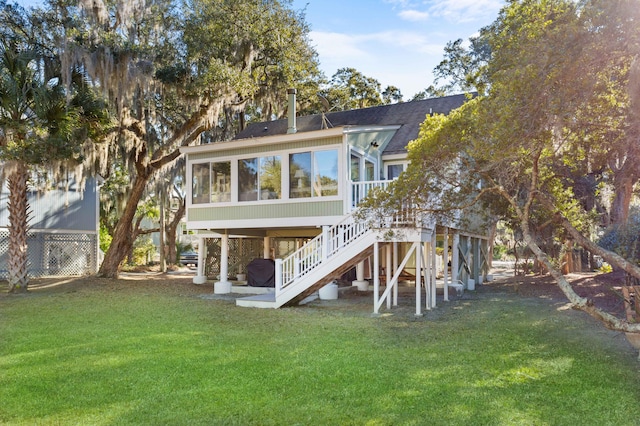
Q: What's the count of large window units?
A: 3